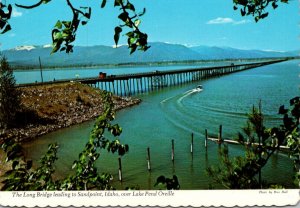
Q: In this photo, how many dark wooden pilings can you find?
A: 6